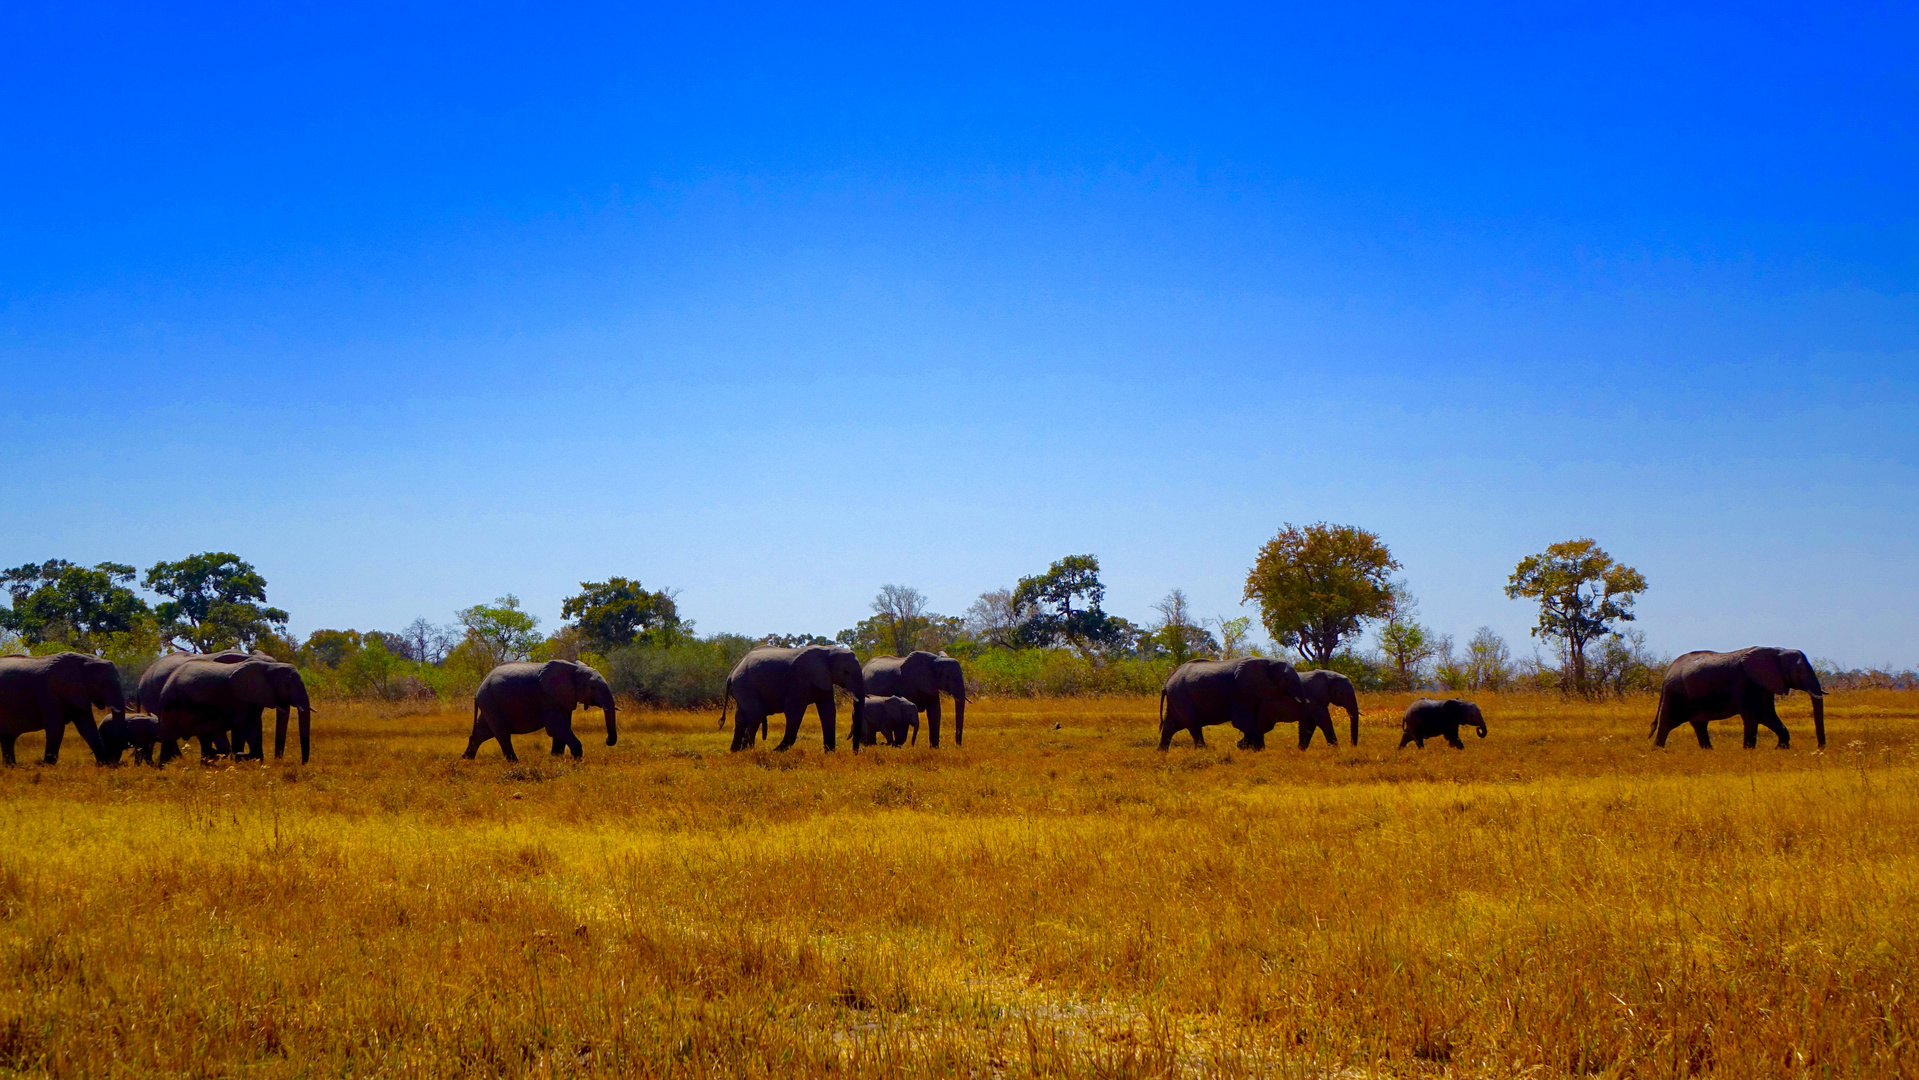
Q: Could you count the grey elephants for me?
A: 12